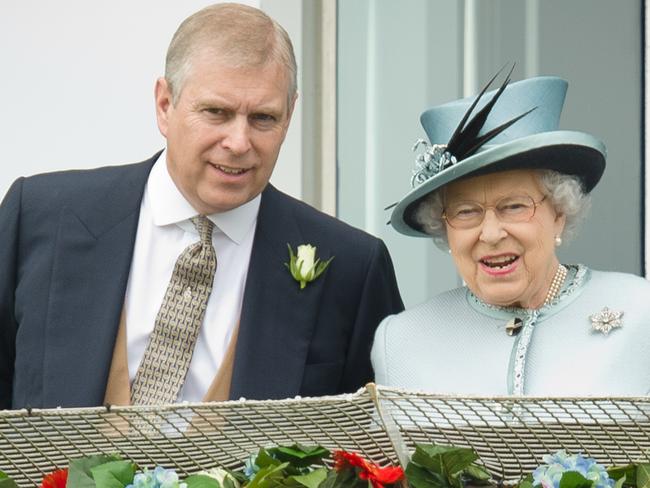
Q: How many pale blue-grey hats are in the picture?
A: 1